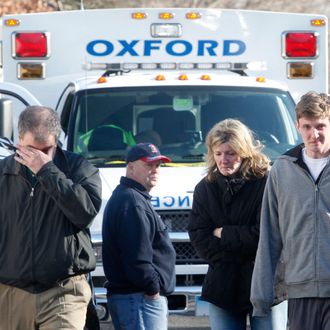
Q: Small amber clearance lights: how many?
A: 10